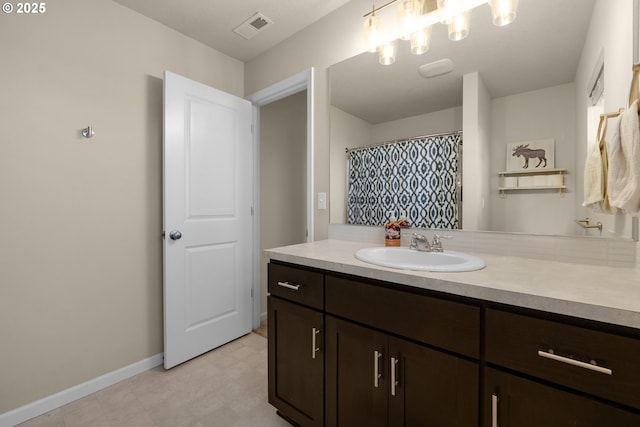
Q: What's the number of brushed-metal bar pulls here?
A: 6